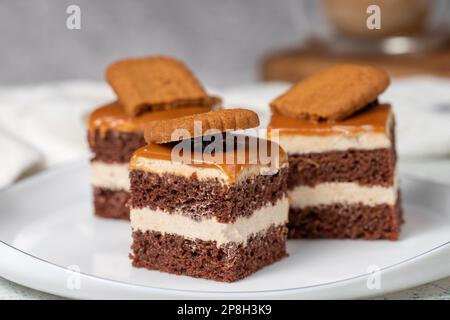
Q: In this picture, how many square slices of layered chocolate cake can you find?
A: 3